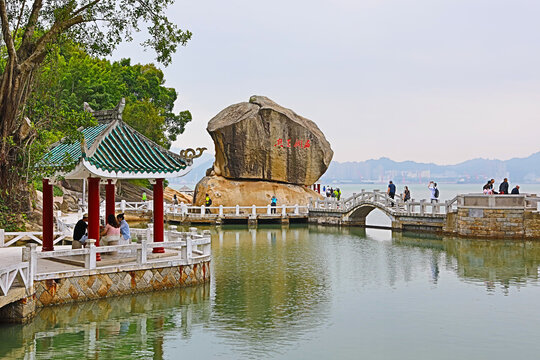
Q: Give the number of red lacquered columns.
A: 4